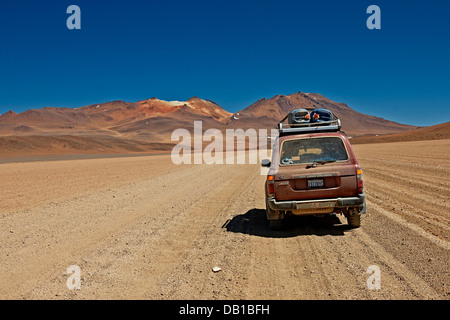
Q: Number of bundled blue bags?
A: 2